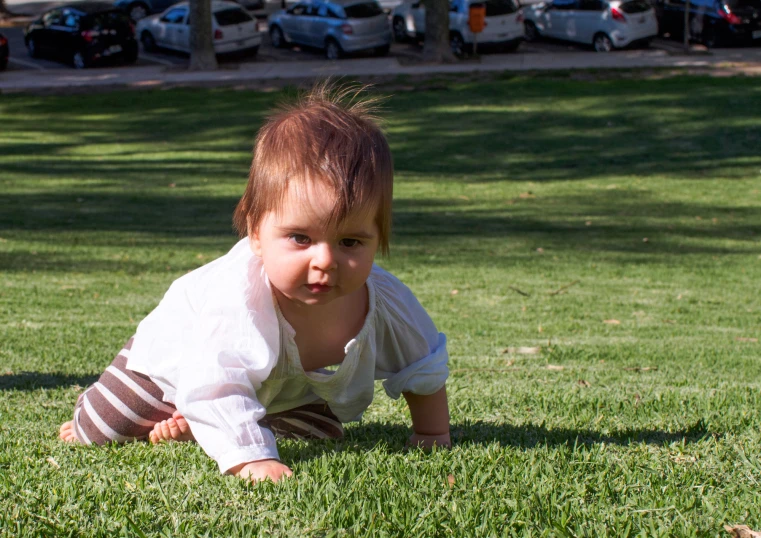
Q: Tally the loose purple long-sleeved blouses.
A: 0